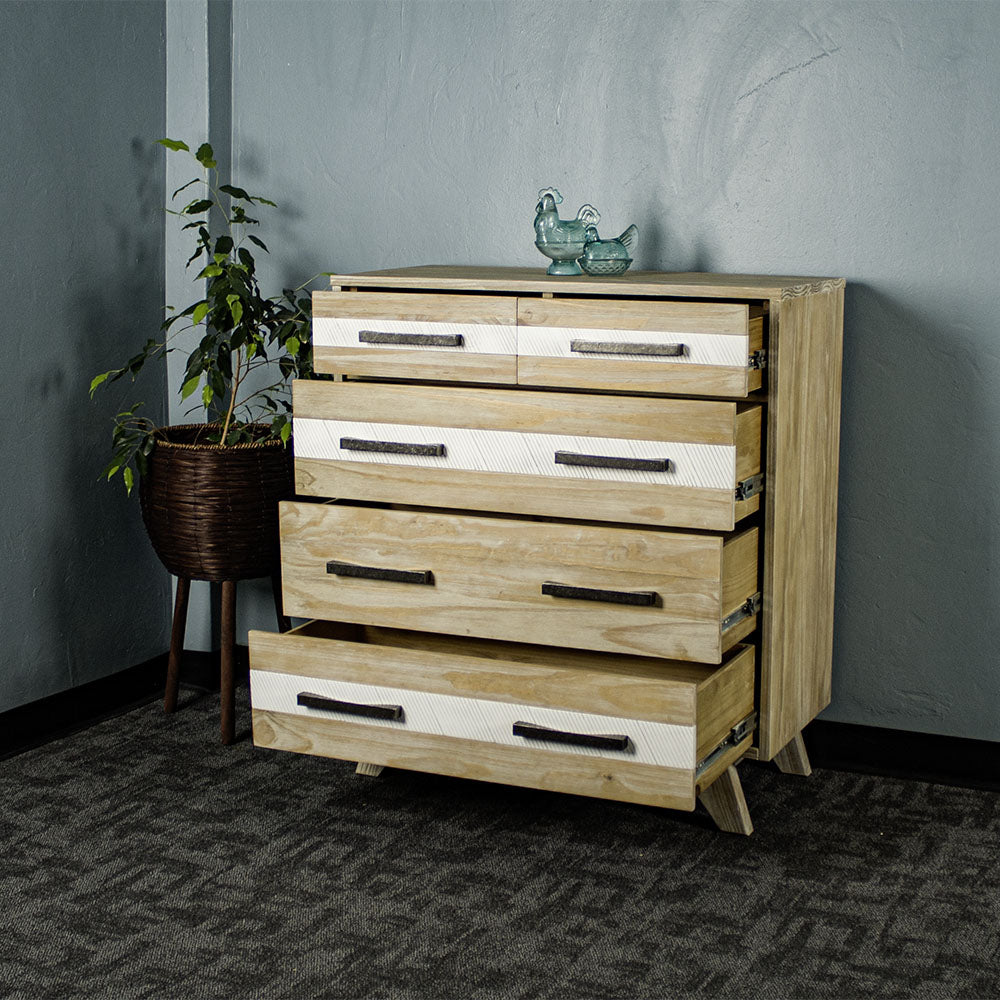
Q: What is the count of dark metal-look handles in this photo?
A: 8